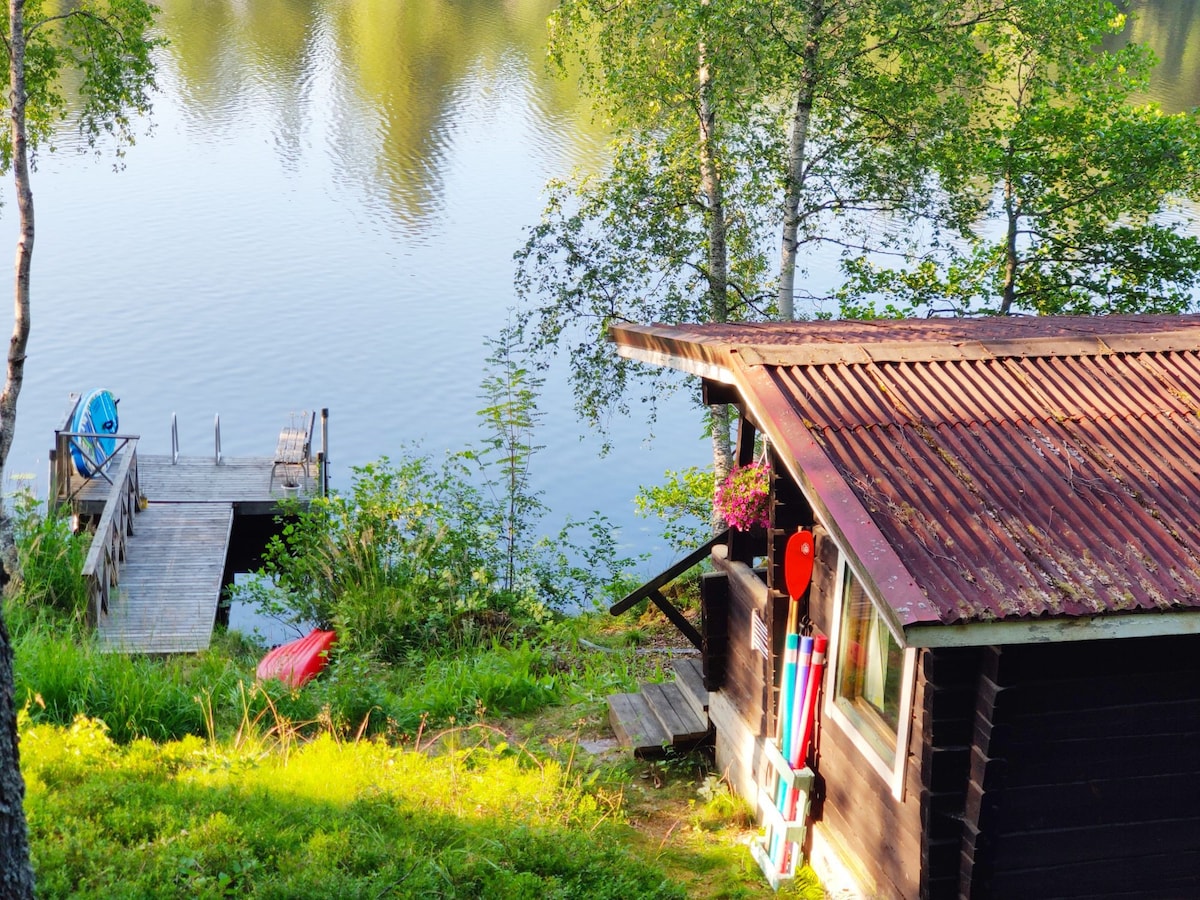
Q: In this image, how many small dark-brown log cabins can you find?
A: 1